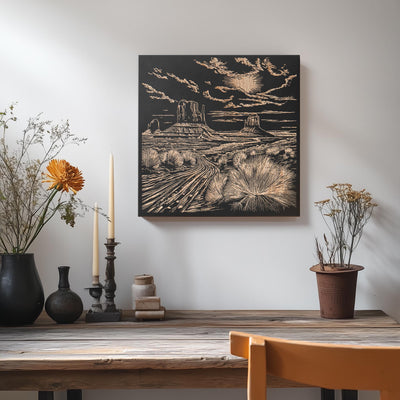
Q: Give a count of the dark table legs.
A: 4